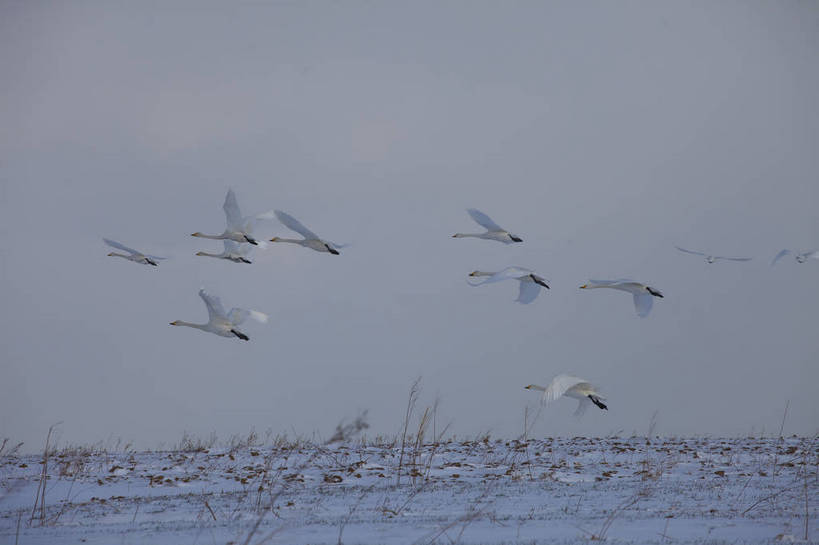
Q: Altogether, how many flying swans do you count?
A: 11